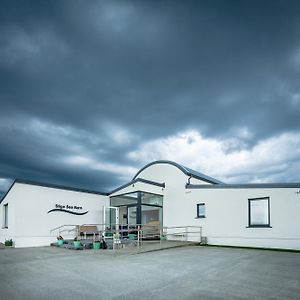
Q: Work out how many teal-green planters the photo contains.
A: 5